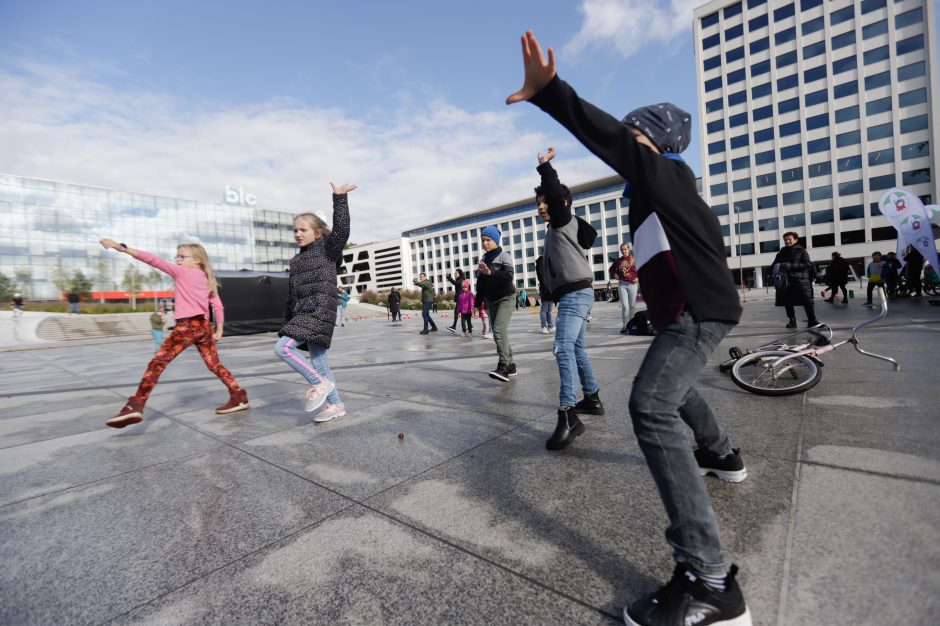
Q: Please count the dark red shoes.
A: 2